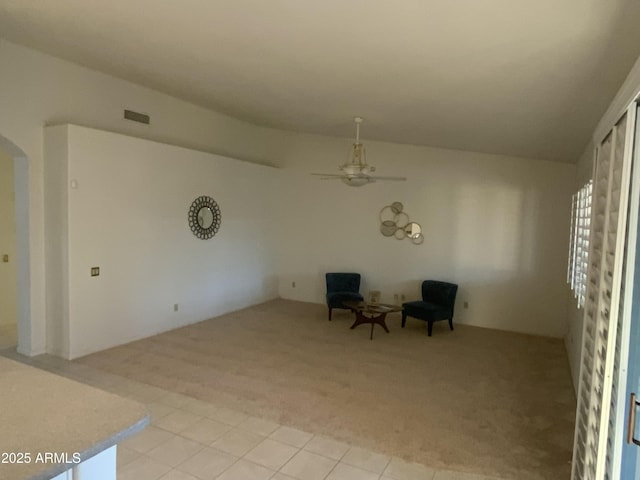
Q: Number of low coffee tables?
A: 1